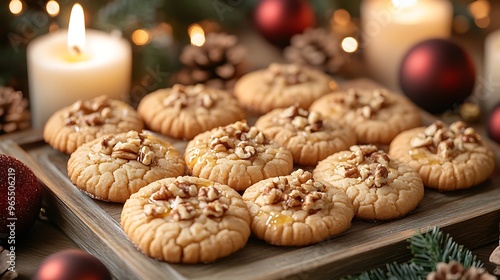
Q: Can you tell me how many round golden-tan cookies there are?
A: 11